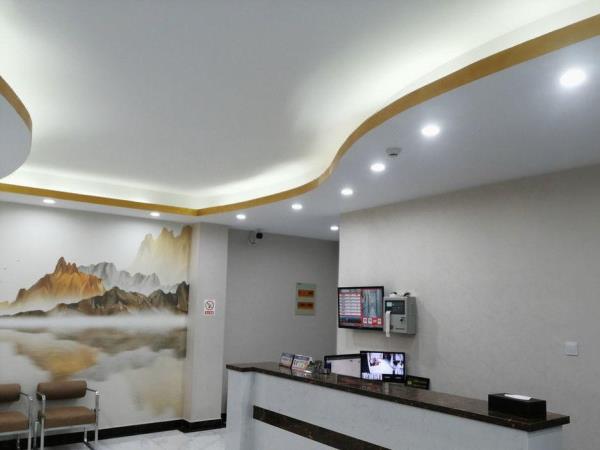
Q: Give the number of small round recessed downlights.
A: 9